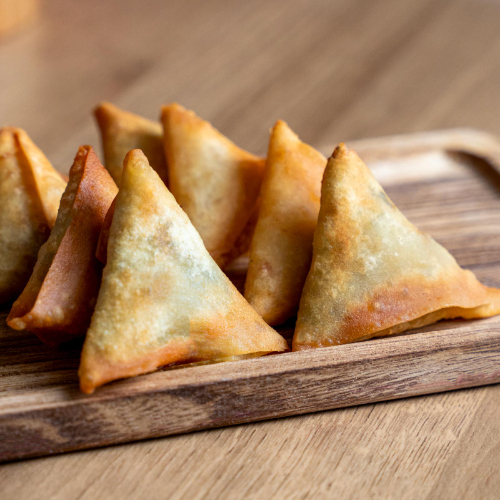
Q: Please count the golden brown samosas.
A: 7